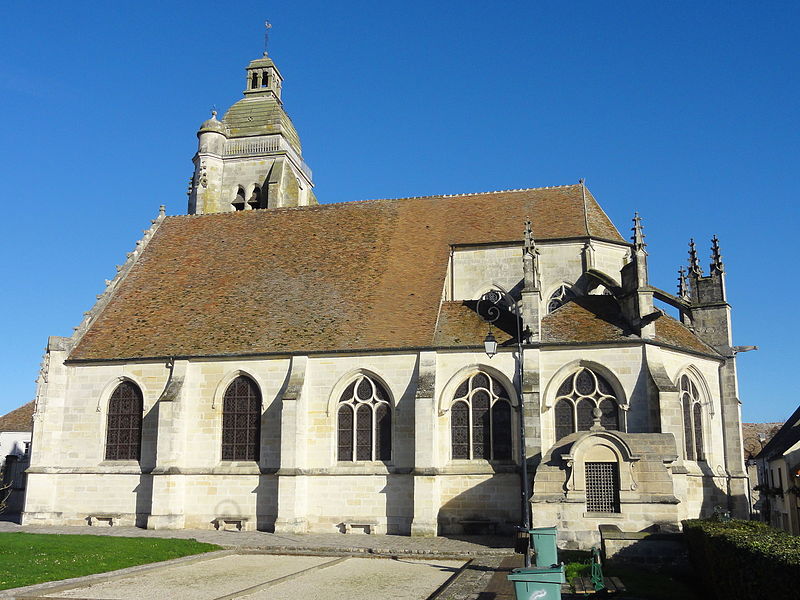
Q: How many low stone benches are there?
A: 4